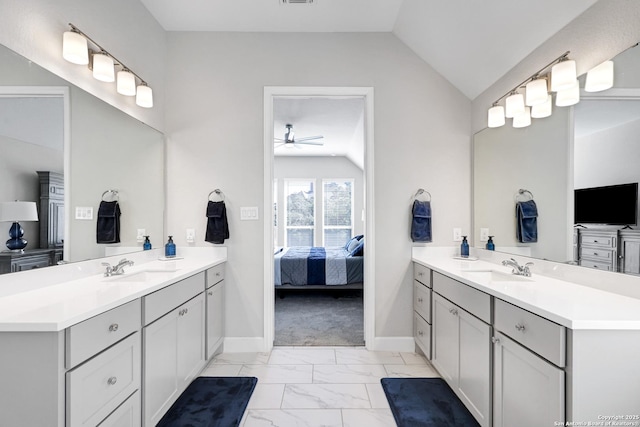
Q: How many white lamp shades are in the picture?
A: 13